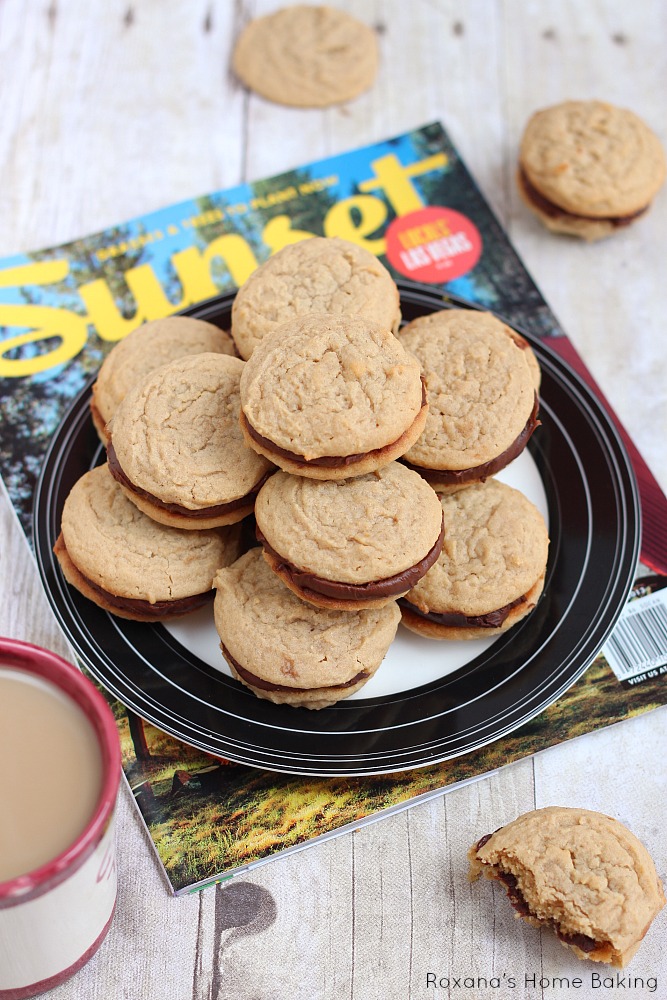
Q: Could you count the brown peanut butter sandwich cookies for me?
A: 11